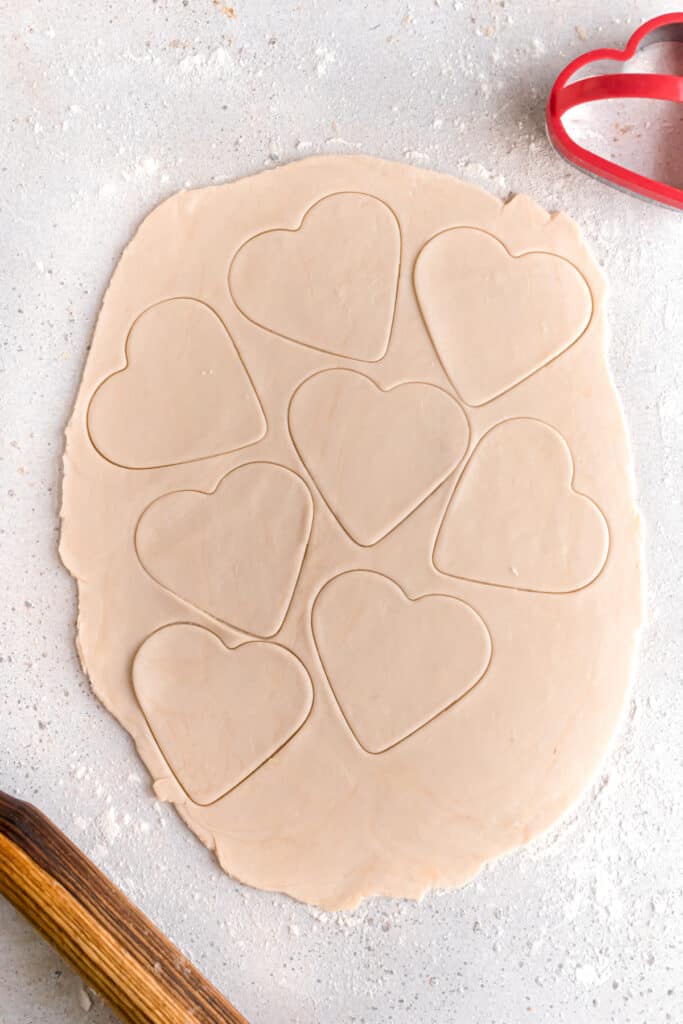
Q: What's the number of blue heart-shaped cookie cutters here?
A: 0